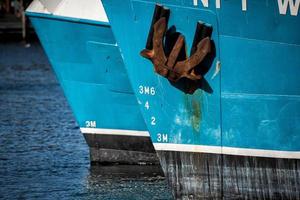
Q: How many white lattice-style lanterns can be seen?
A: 0